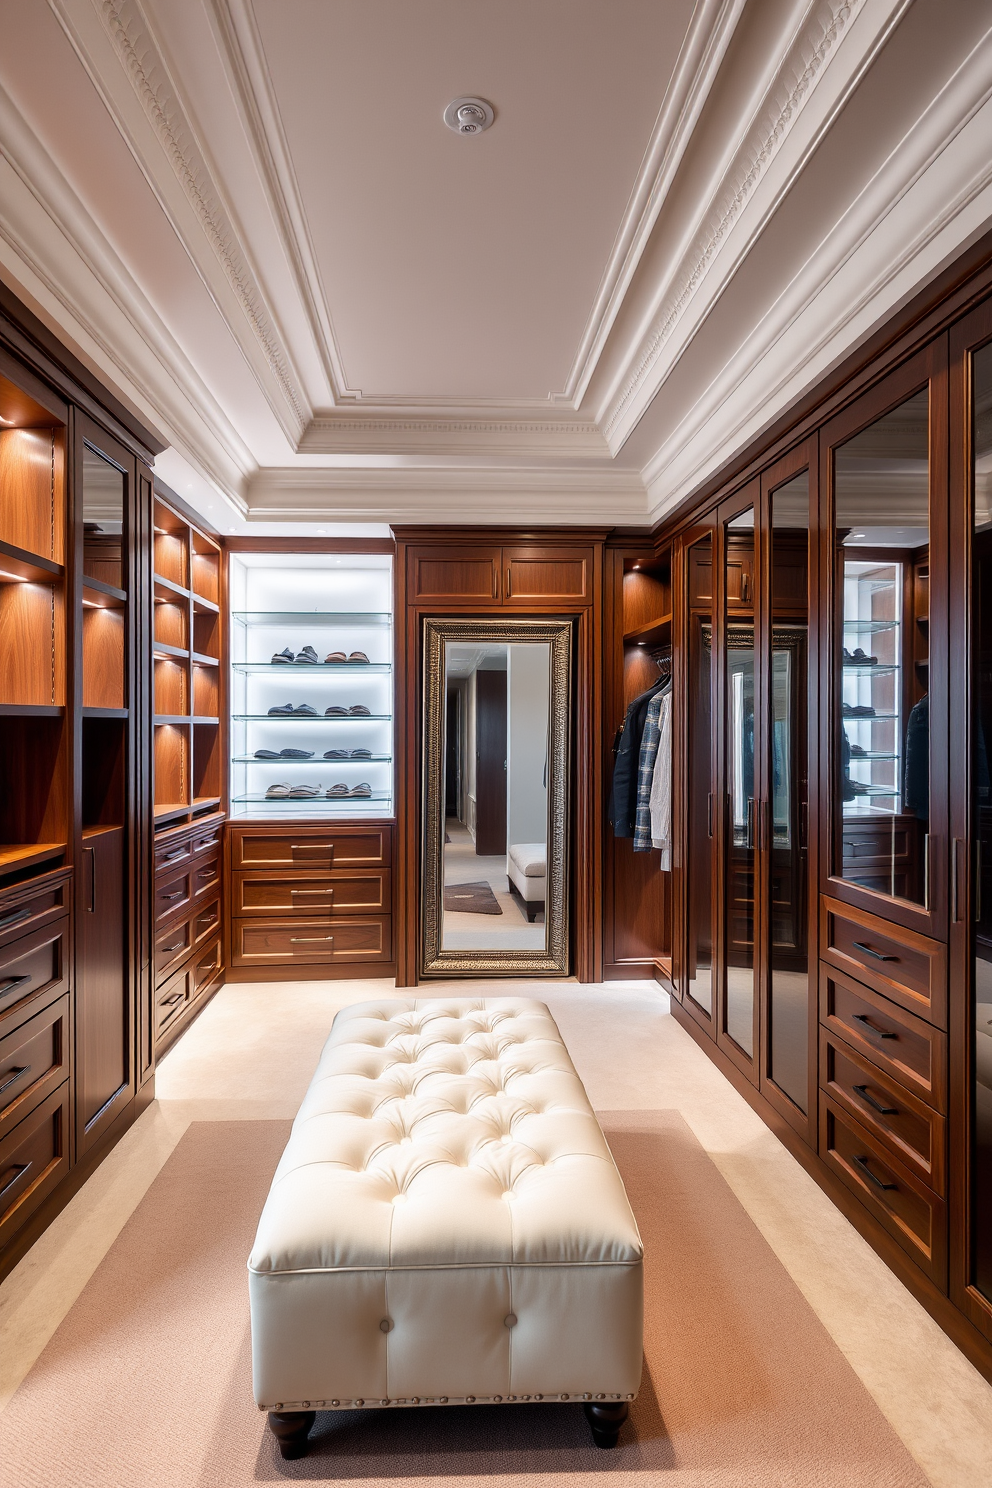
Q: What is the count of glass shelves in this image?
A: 5